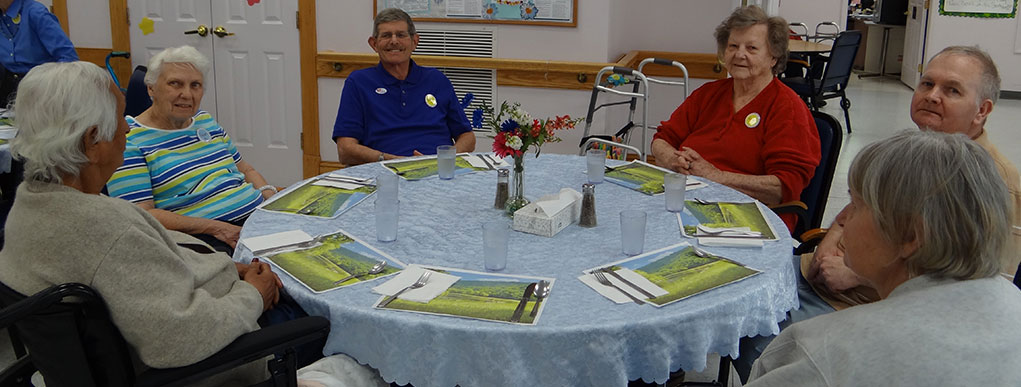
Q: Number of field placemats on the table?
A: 7